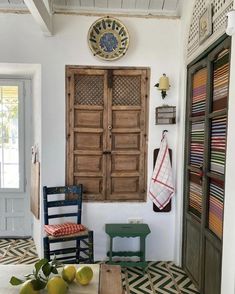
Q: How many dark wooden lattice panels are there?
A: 2